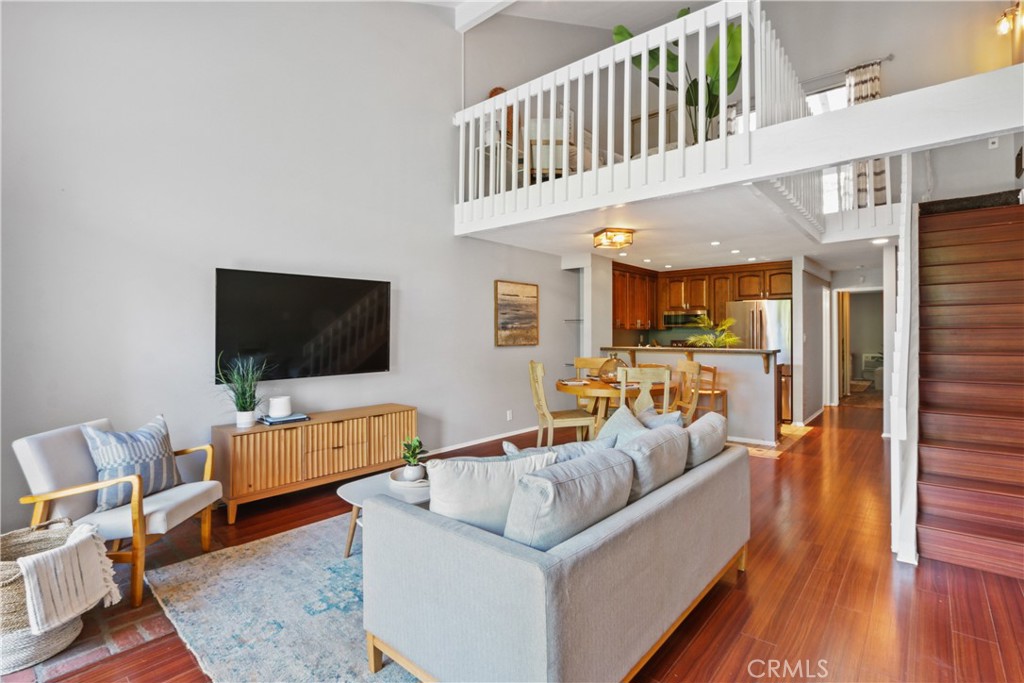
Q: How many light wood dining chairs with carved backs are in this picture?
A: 4